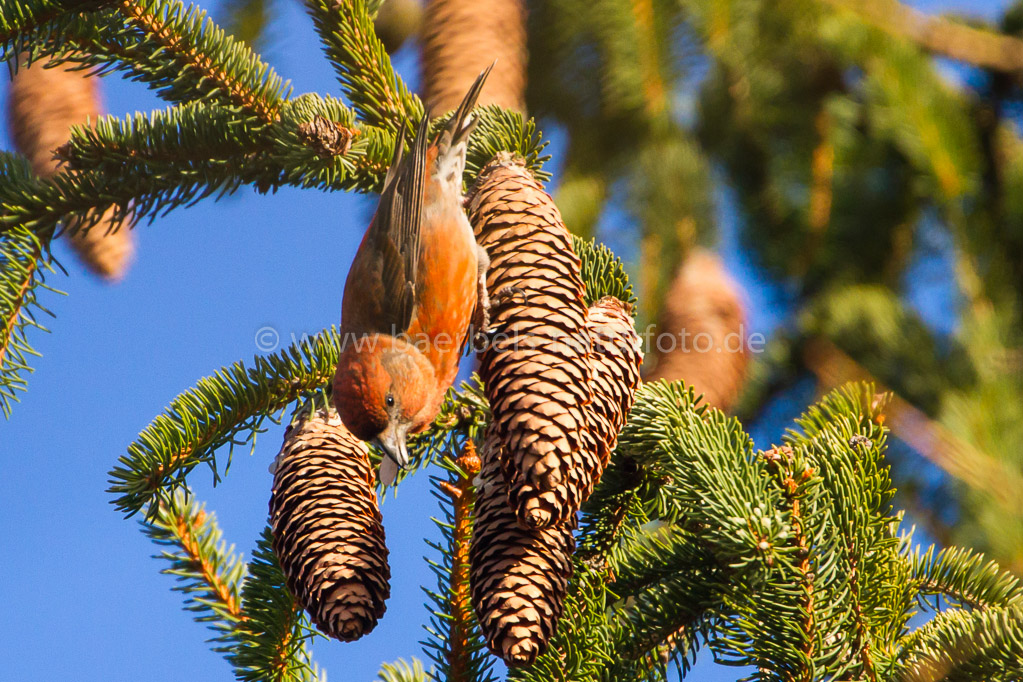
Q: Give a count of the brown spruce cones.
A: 7